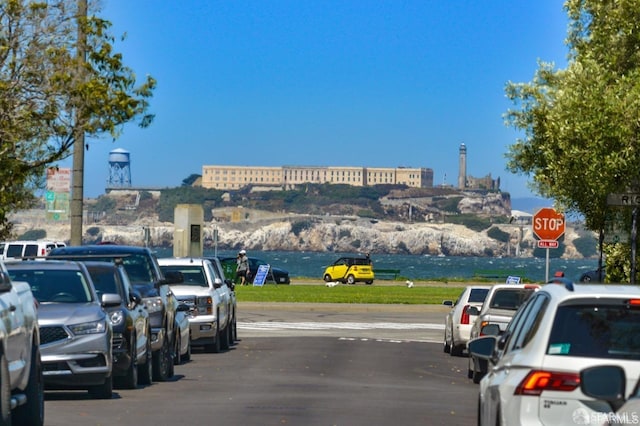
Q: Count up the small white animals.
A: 2